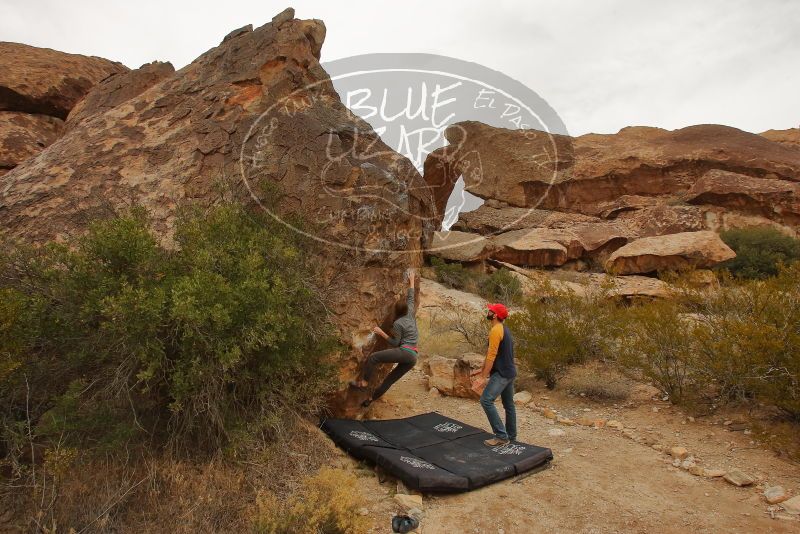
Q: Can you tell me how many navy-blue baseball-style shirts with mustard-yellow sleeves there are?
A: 1